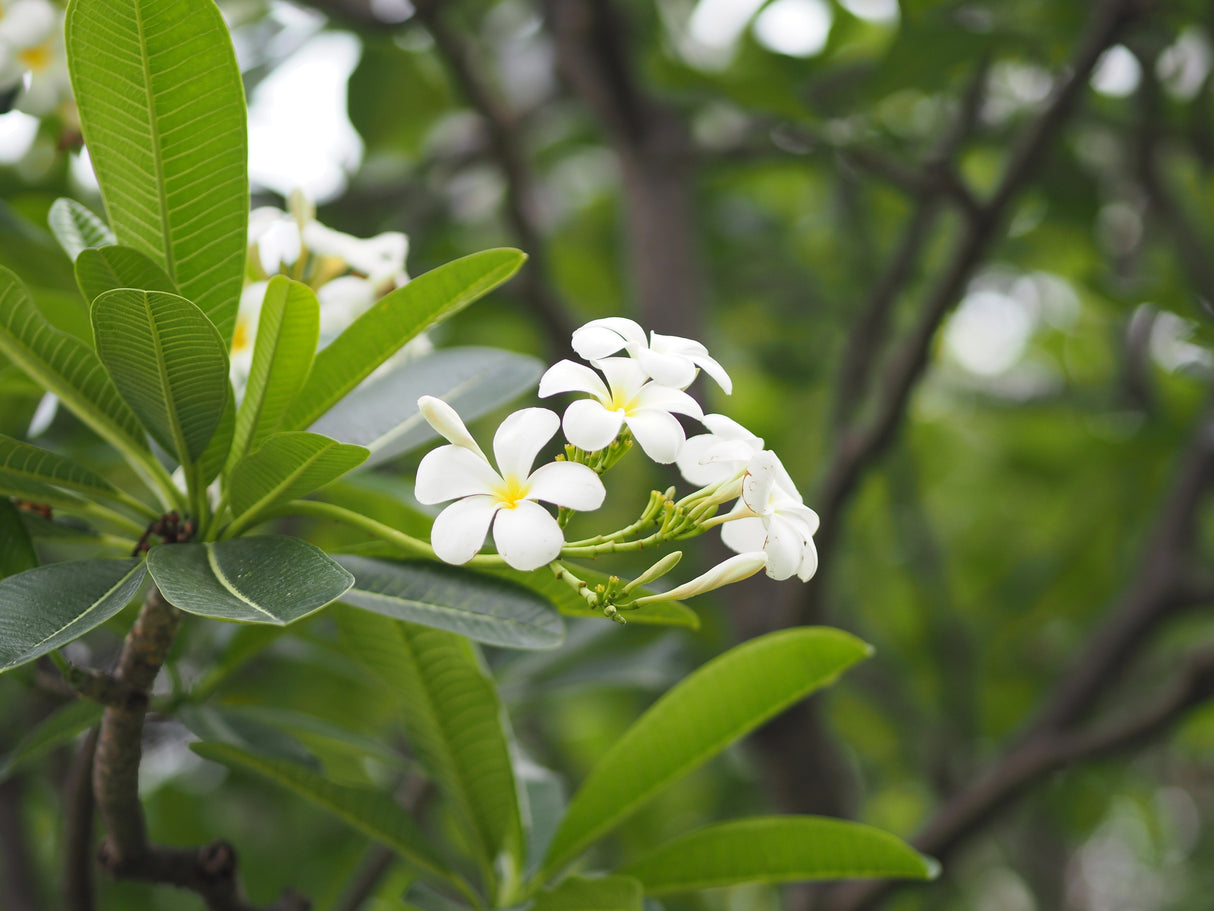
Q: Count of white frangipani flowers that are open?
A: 5